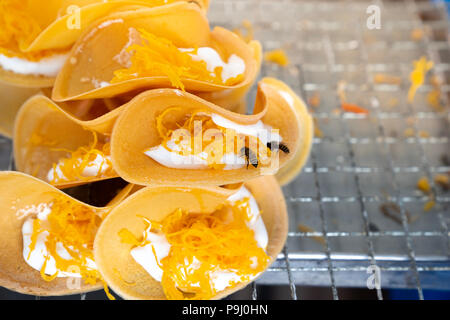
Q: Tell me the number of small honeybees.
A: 2